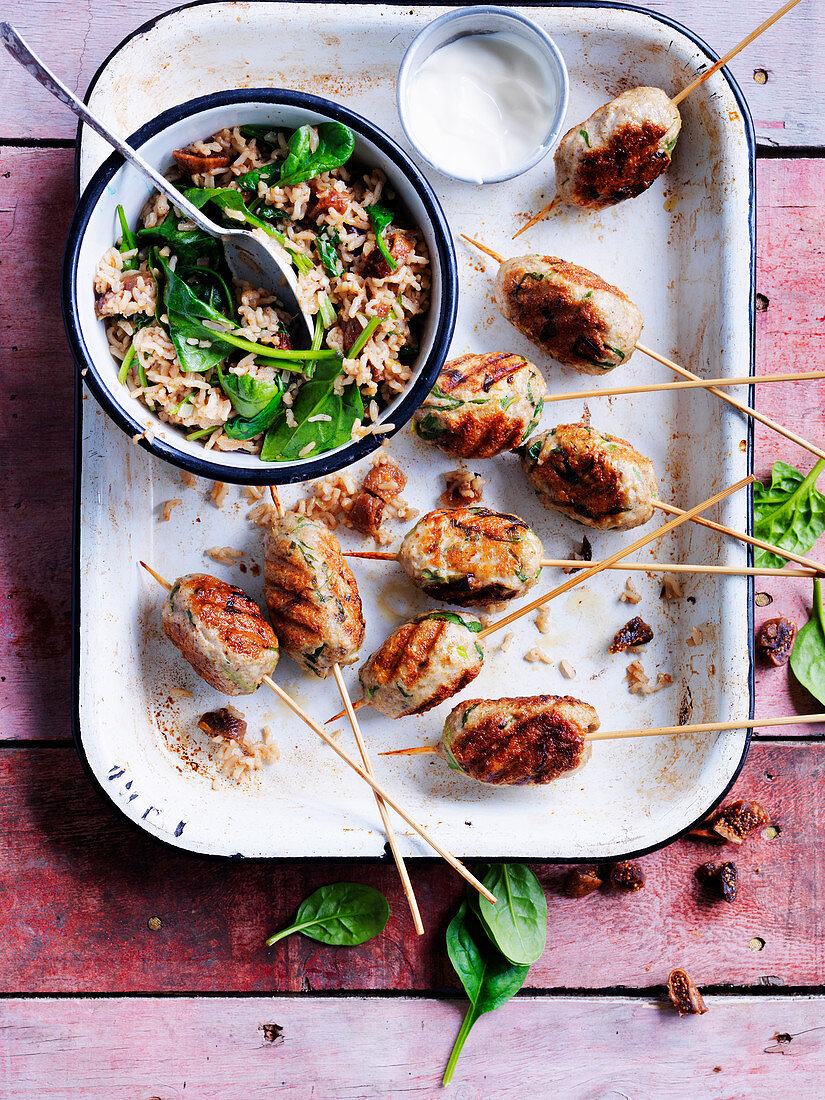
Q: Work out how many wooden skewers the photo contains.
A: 9